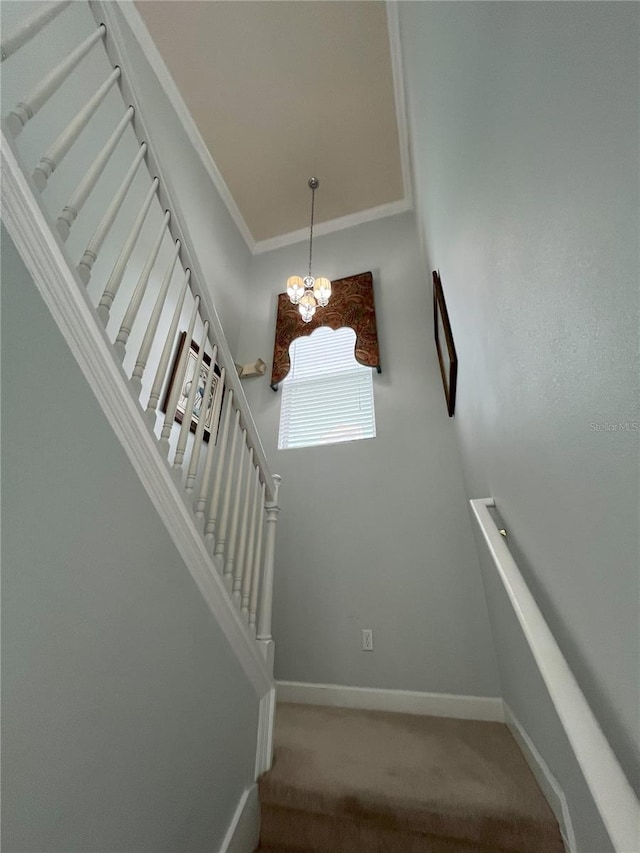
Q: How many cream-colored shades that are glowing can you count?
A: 3